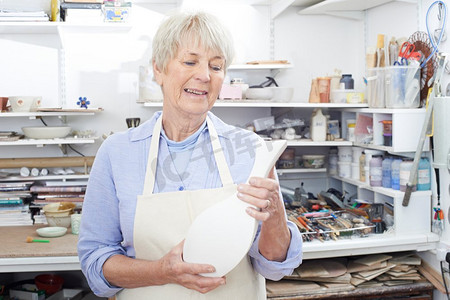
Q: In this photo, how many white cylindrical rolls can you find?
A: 3